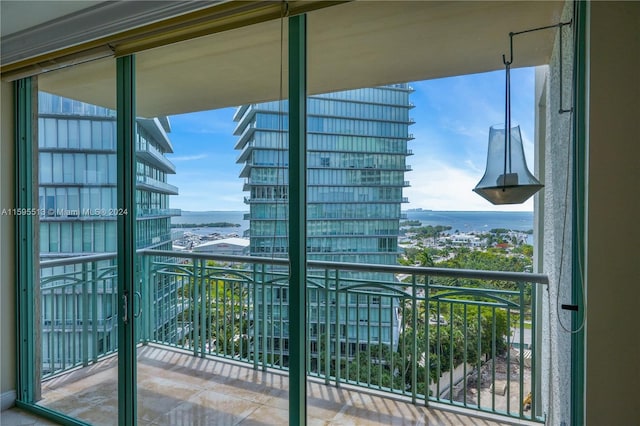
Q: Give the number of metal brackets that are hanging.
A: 1